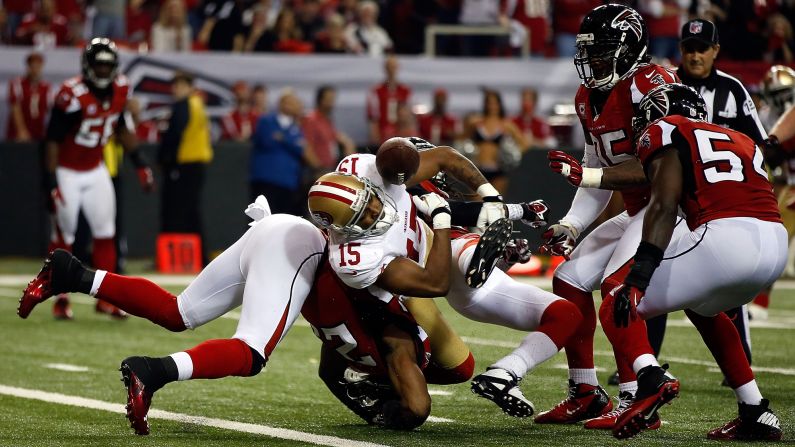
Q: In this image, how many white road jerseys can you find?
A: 1